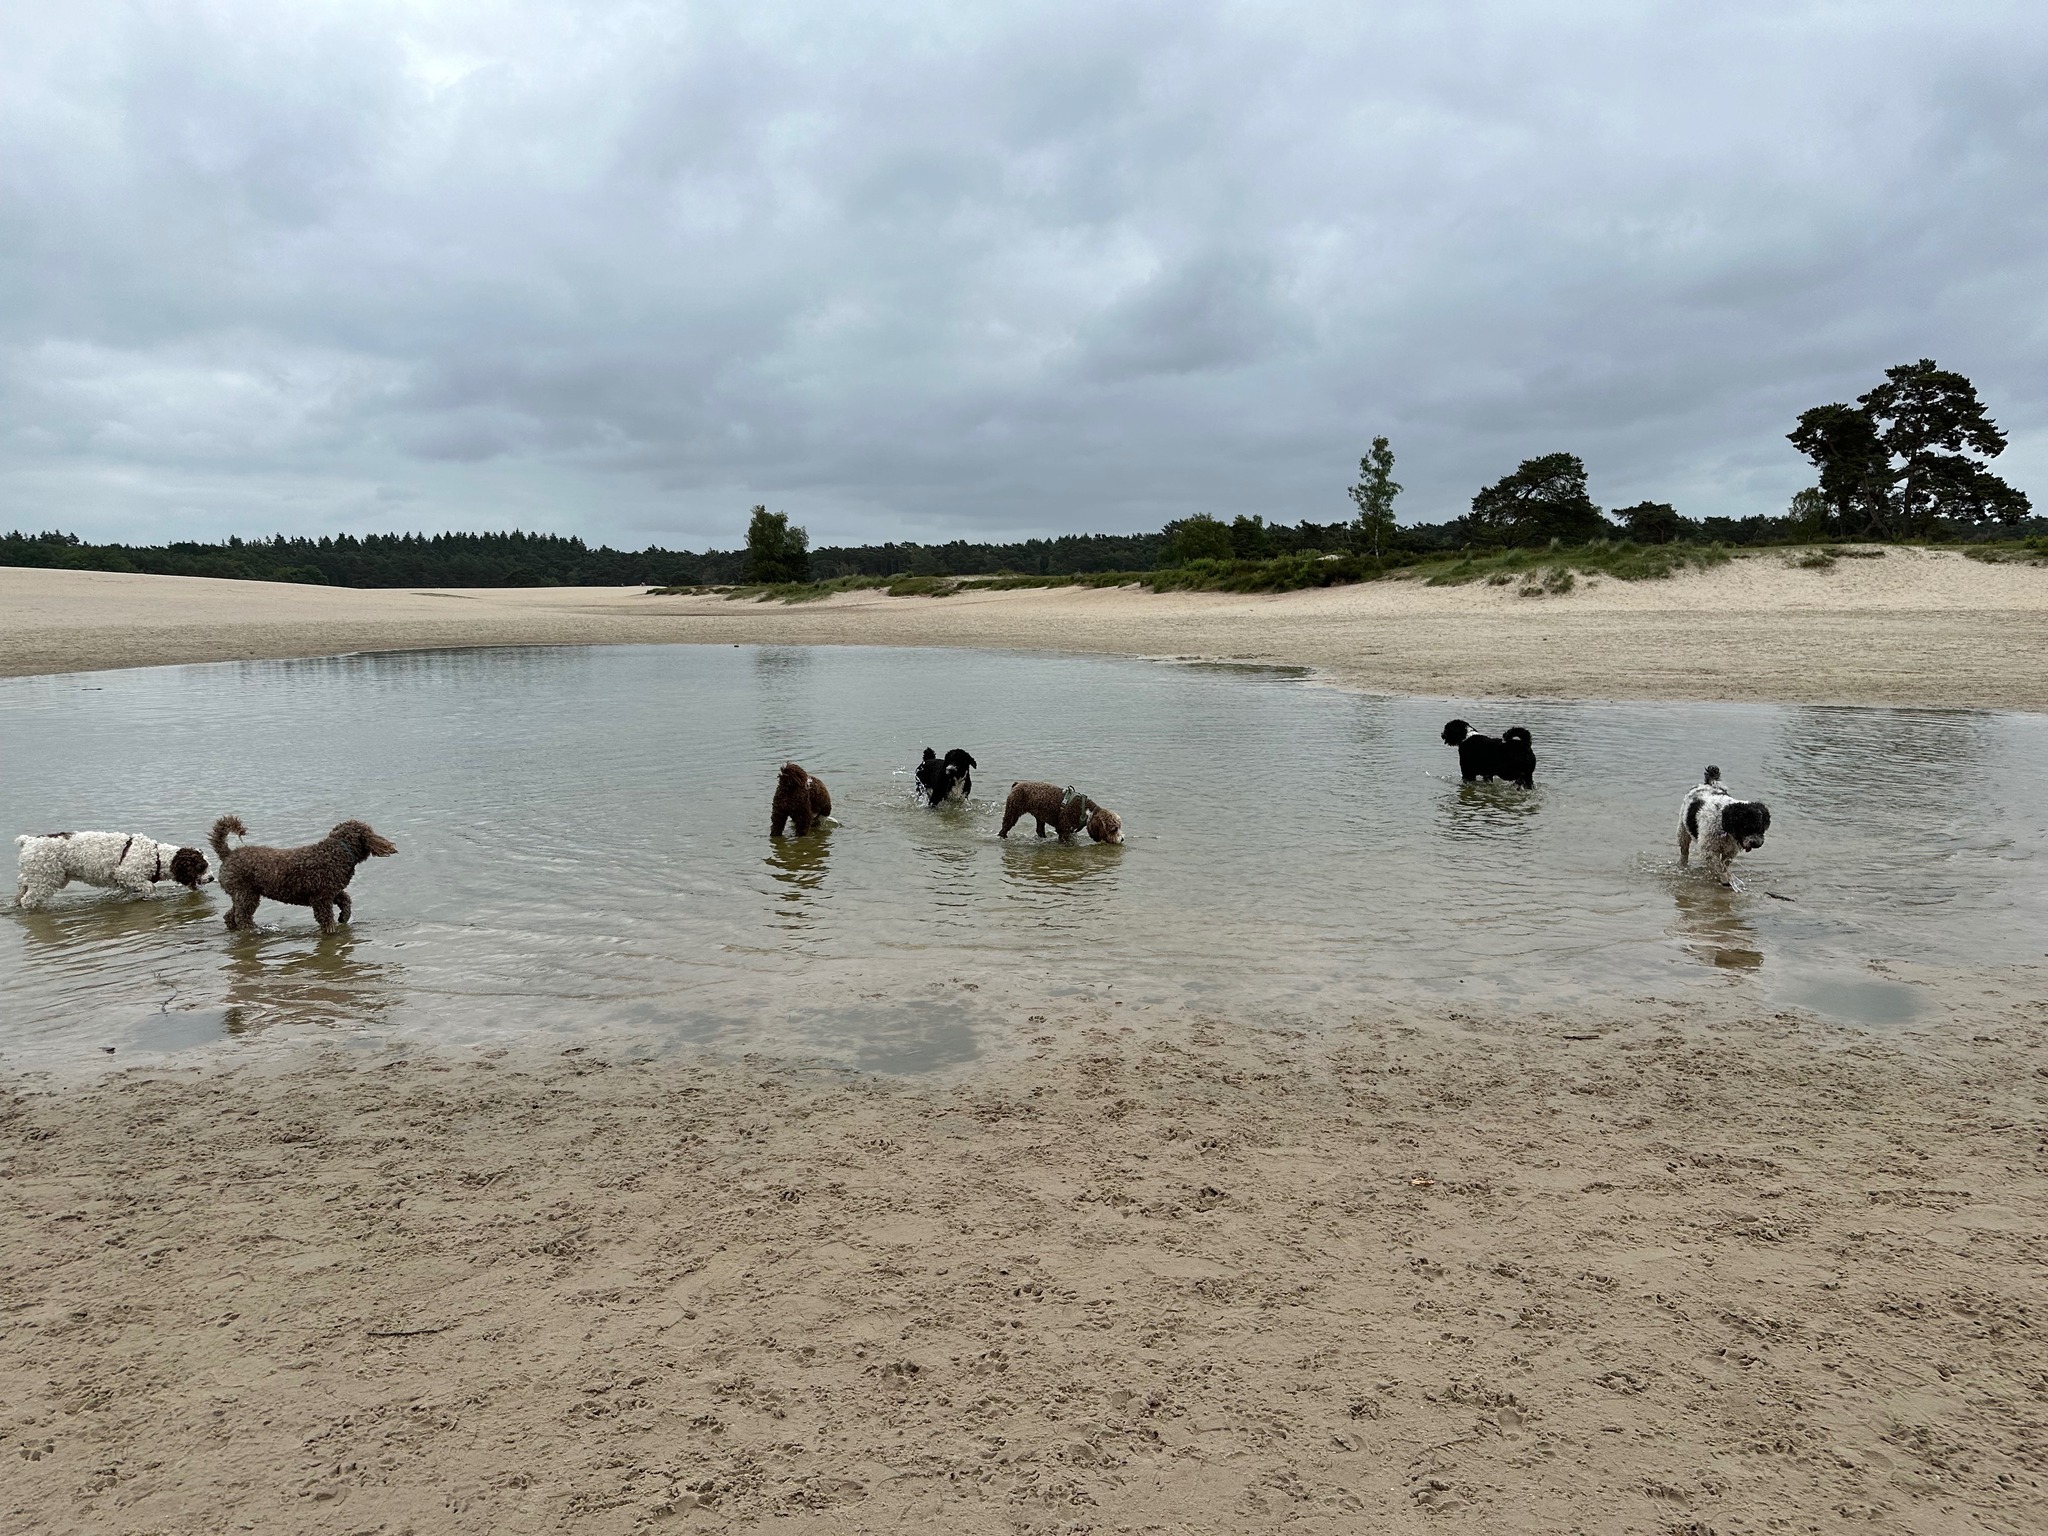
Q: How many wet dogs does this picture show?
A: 7